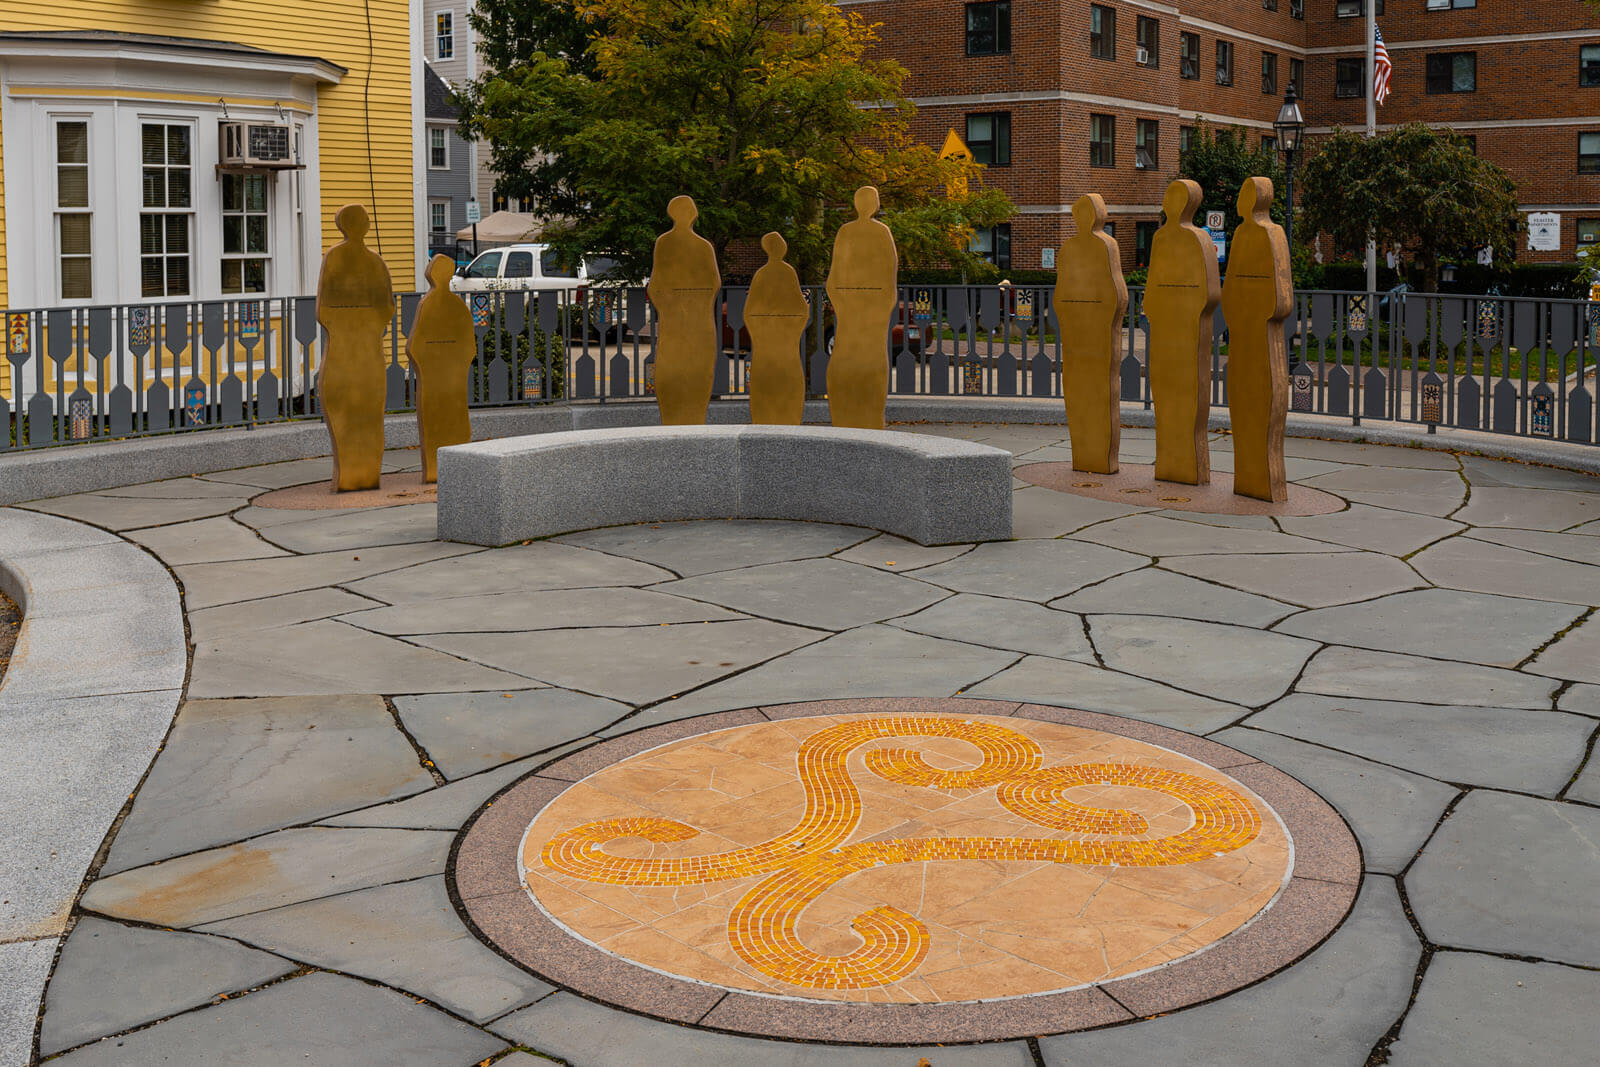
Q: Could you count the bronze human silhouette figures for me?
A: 8